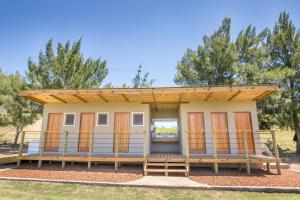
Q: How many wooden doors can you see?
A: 6